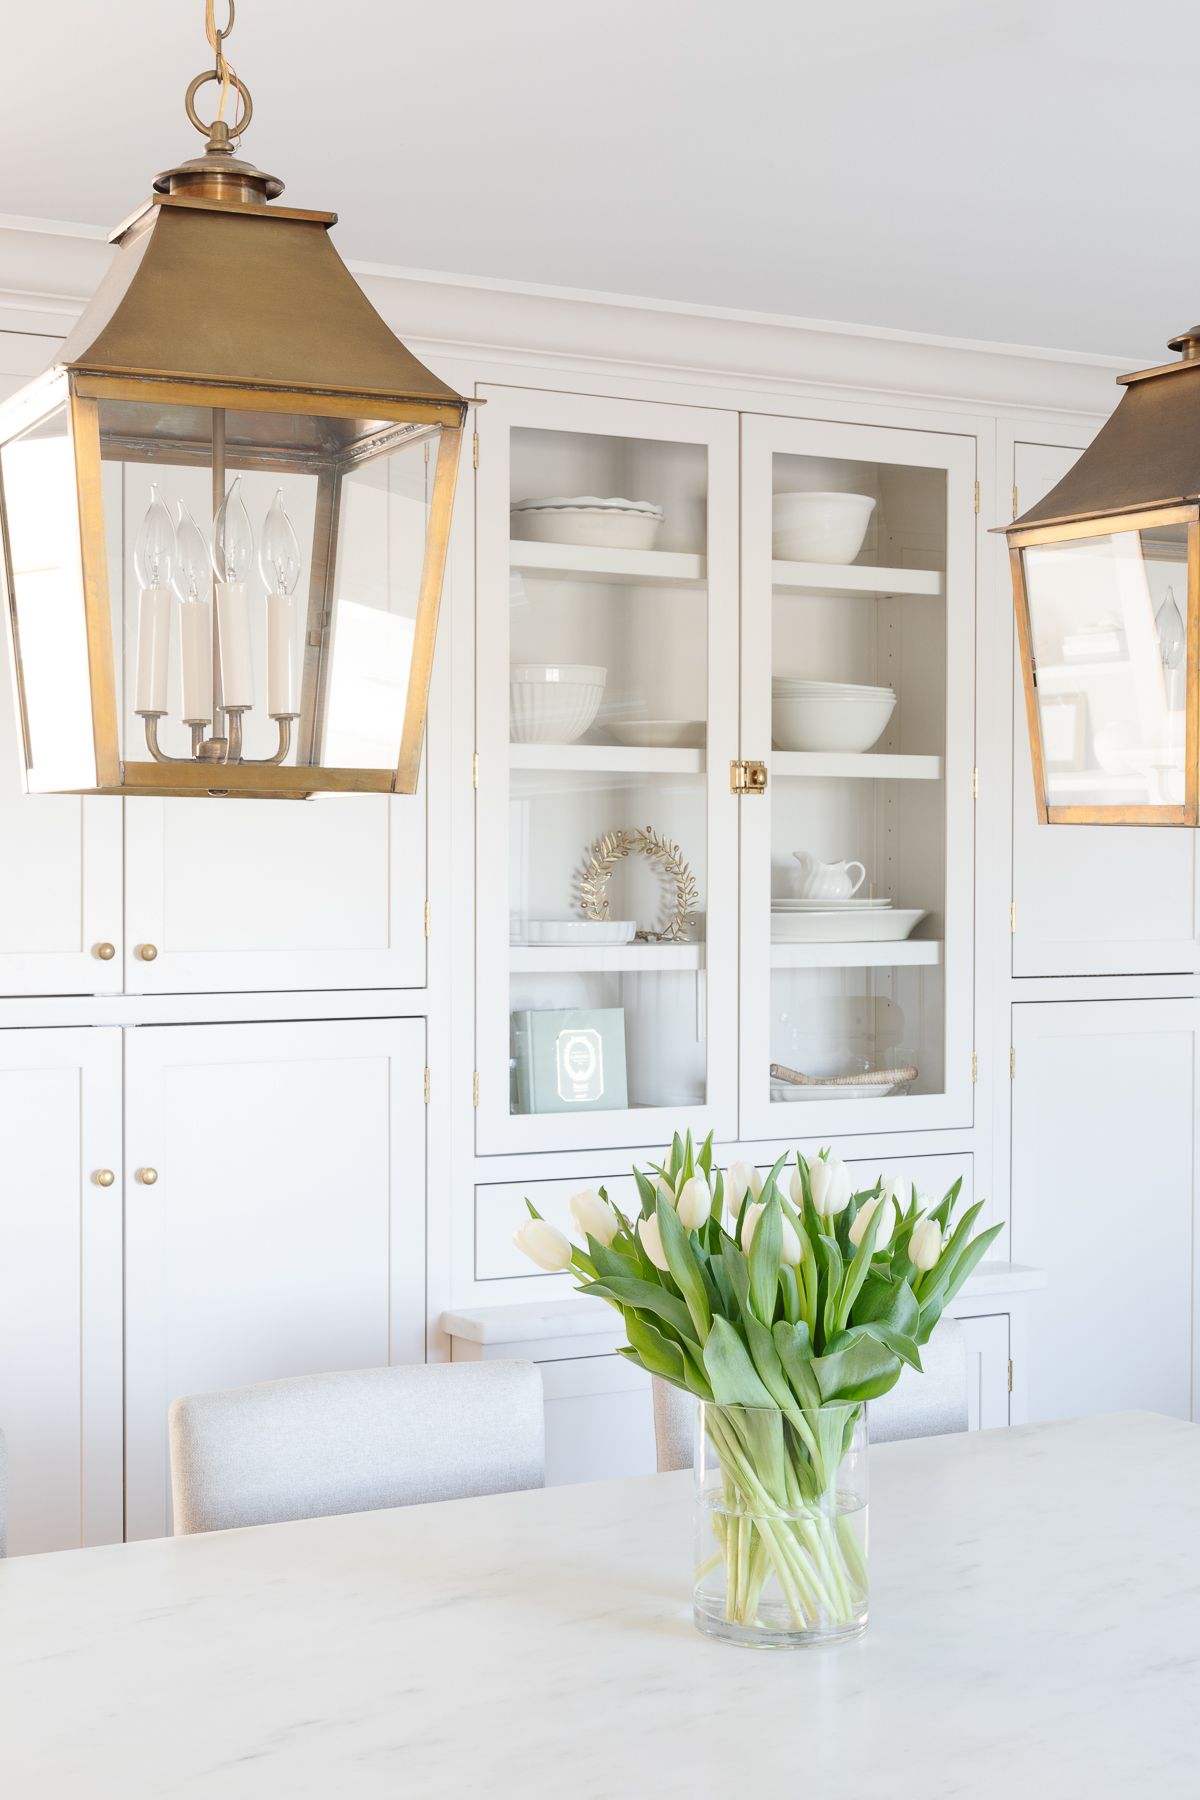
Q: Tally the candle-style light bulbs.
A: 5